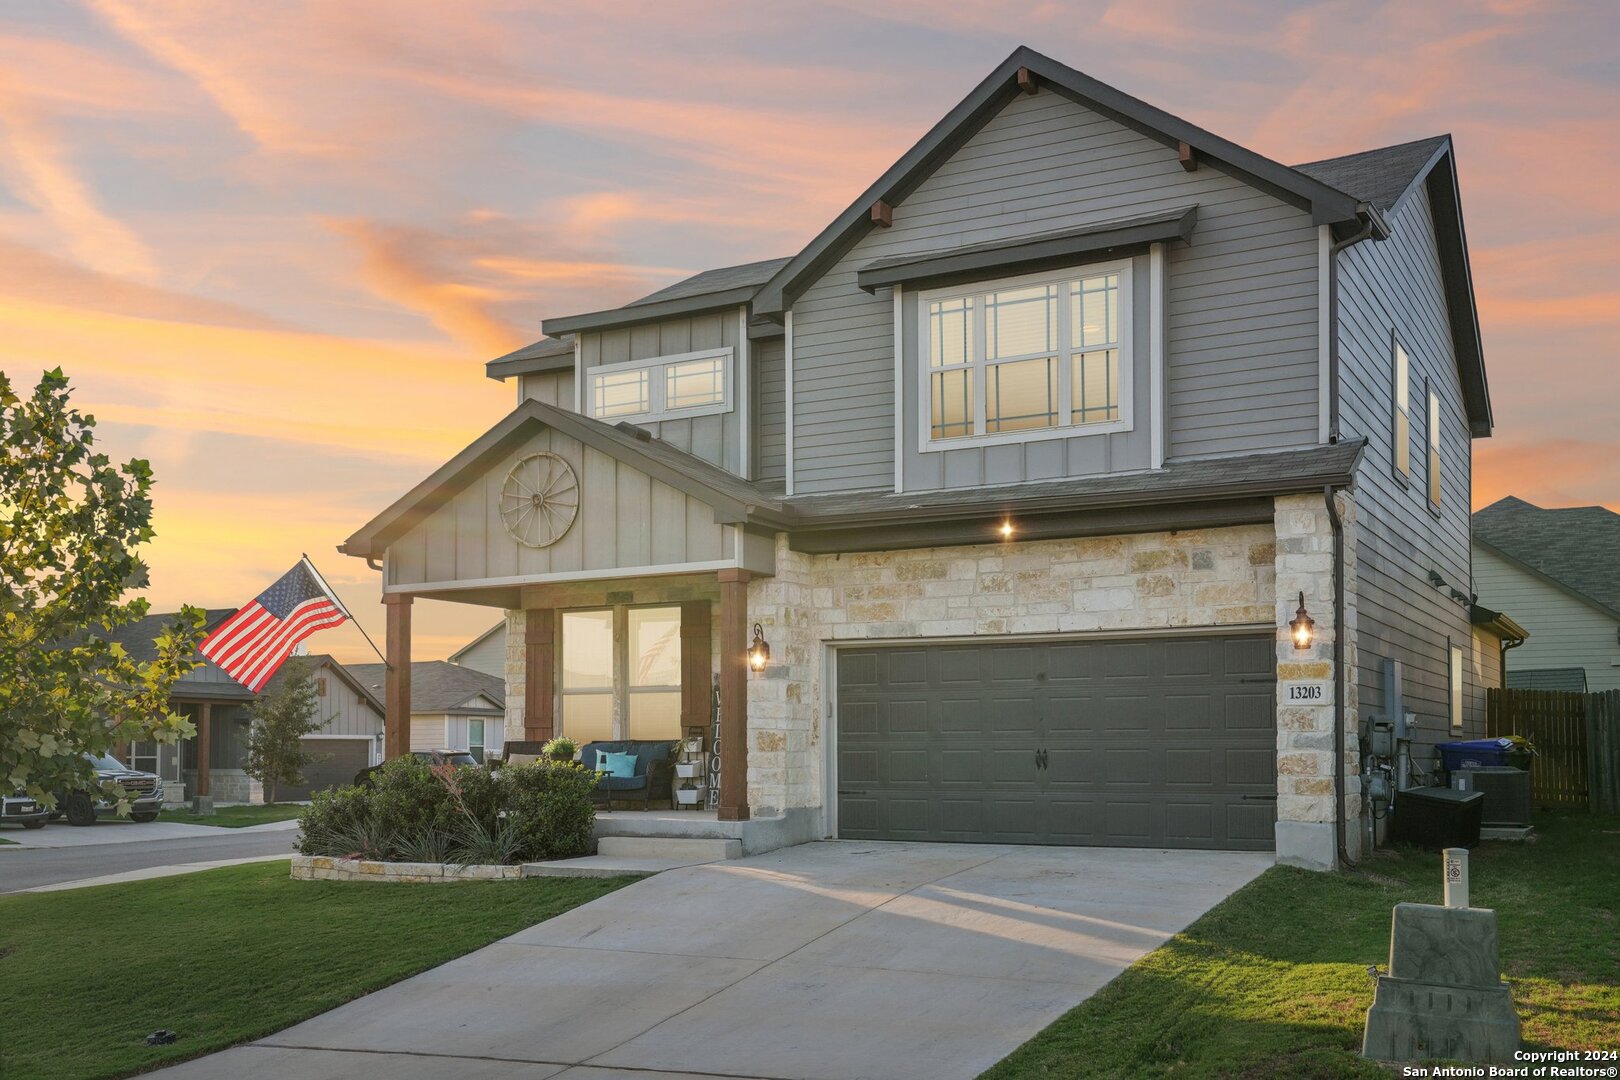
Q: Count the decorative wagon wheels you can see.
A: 1